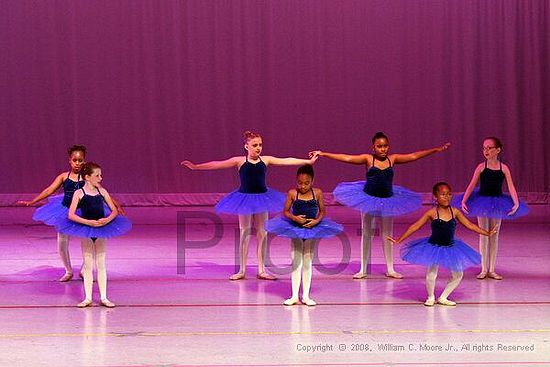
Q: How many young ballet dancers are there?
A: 7